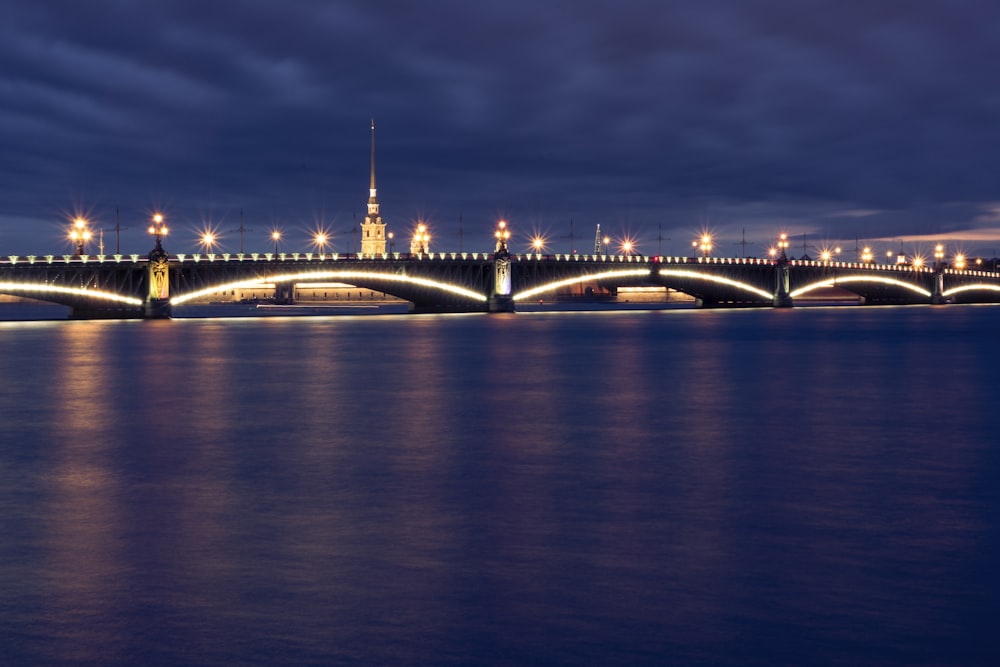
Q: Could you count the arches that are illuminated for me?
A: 5